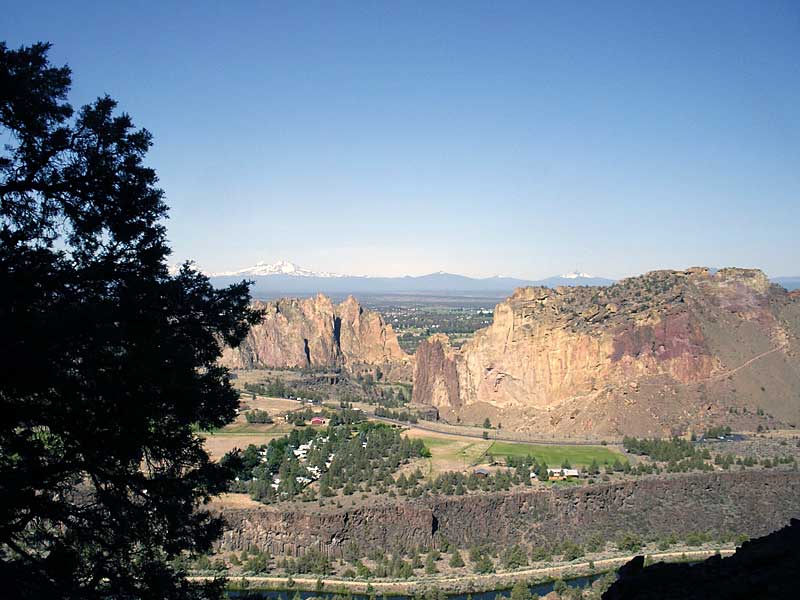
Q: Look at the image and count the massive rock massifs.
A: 2